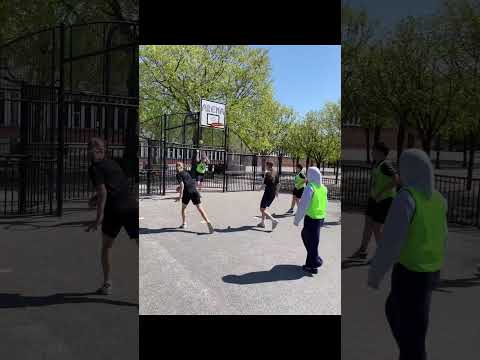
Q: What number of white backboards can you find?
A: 1